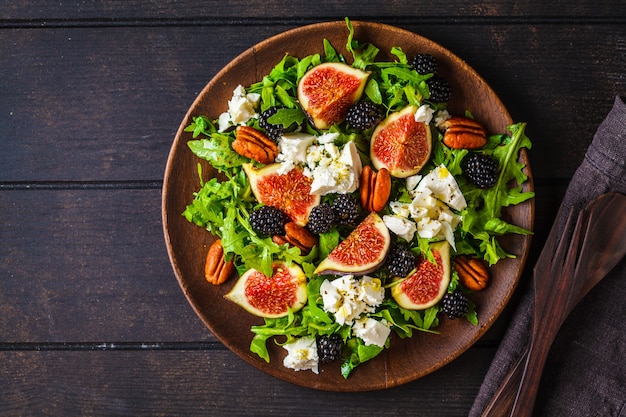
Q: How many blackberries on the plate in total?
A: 11